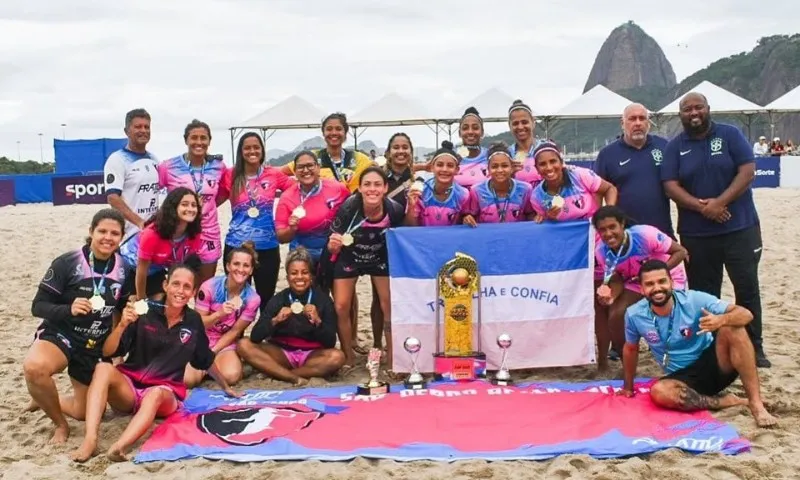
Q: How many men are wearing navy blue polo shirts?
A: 2